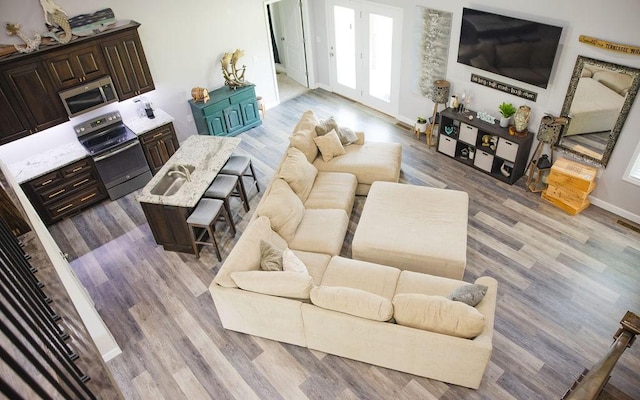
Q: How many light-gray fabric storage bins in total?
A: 4